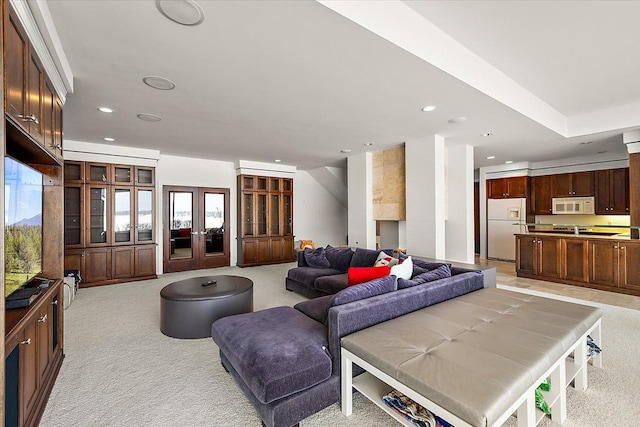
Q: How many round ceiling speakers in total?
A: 3